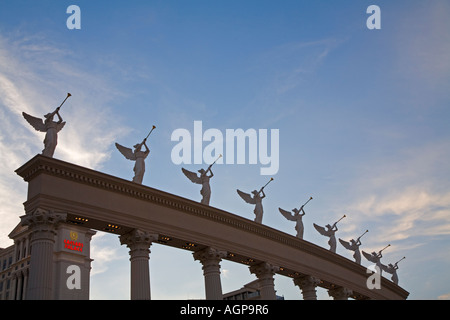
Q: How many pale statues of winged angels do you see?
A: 9